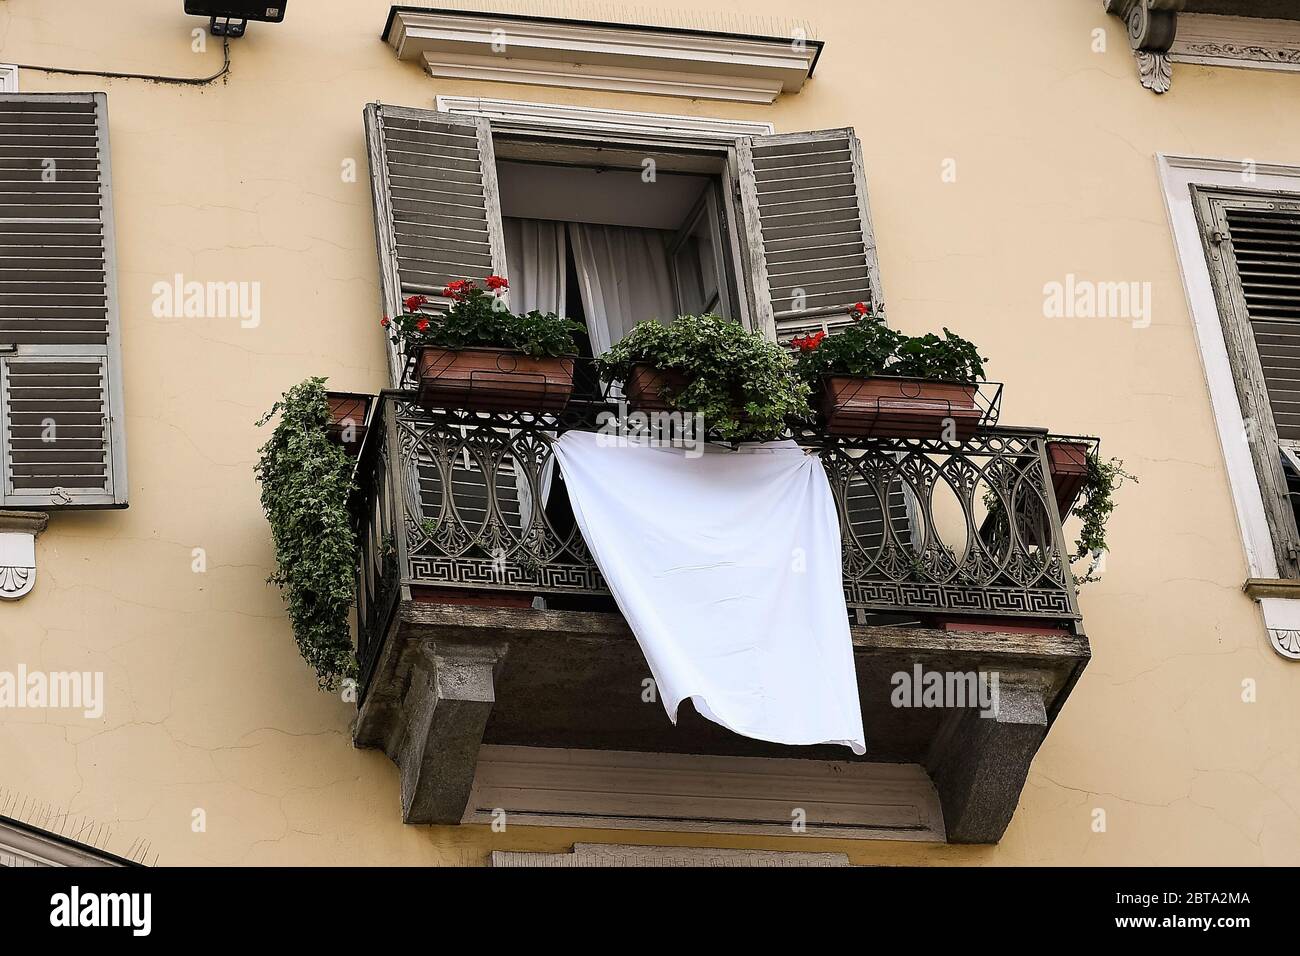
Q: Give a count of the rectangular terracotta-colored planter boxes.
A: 5